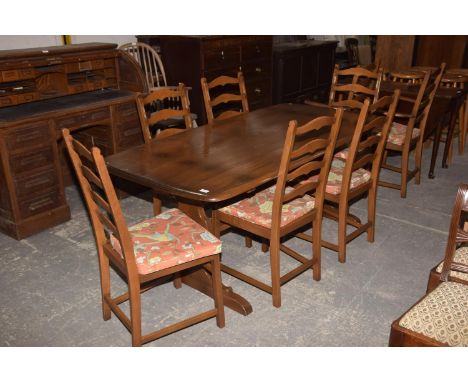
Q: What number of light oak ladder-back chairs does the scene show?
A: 7